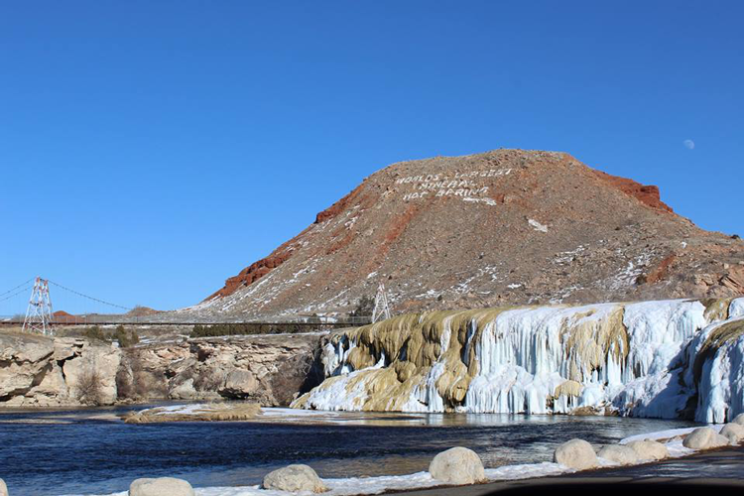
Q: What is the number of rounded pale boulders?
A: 10